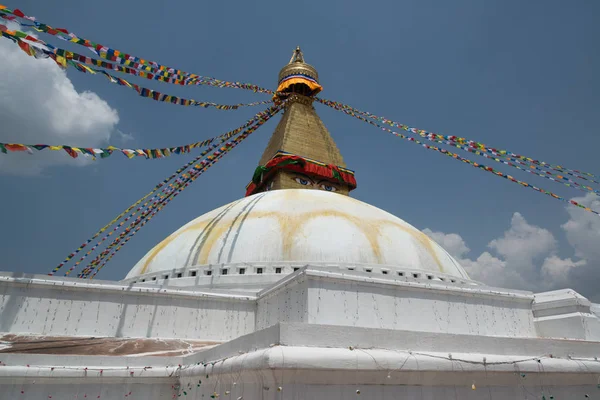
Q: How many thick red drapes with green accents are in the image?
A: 1